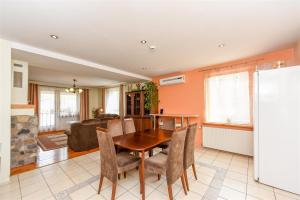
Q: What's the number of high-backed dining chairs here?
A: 6